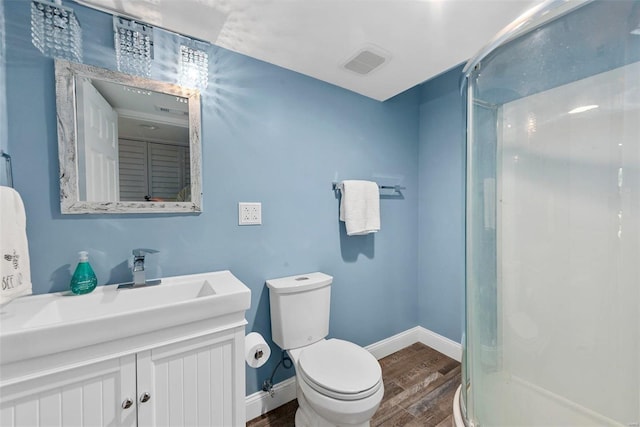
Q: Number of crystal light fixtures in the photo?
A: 3